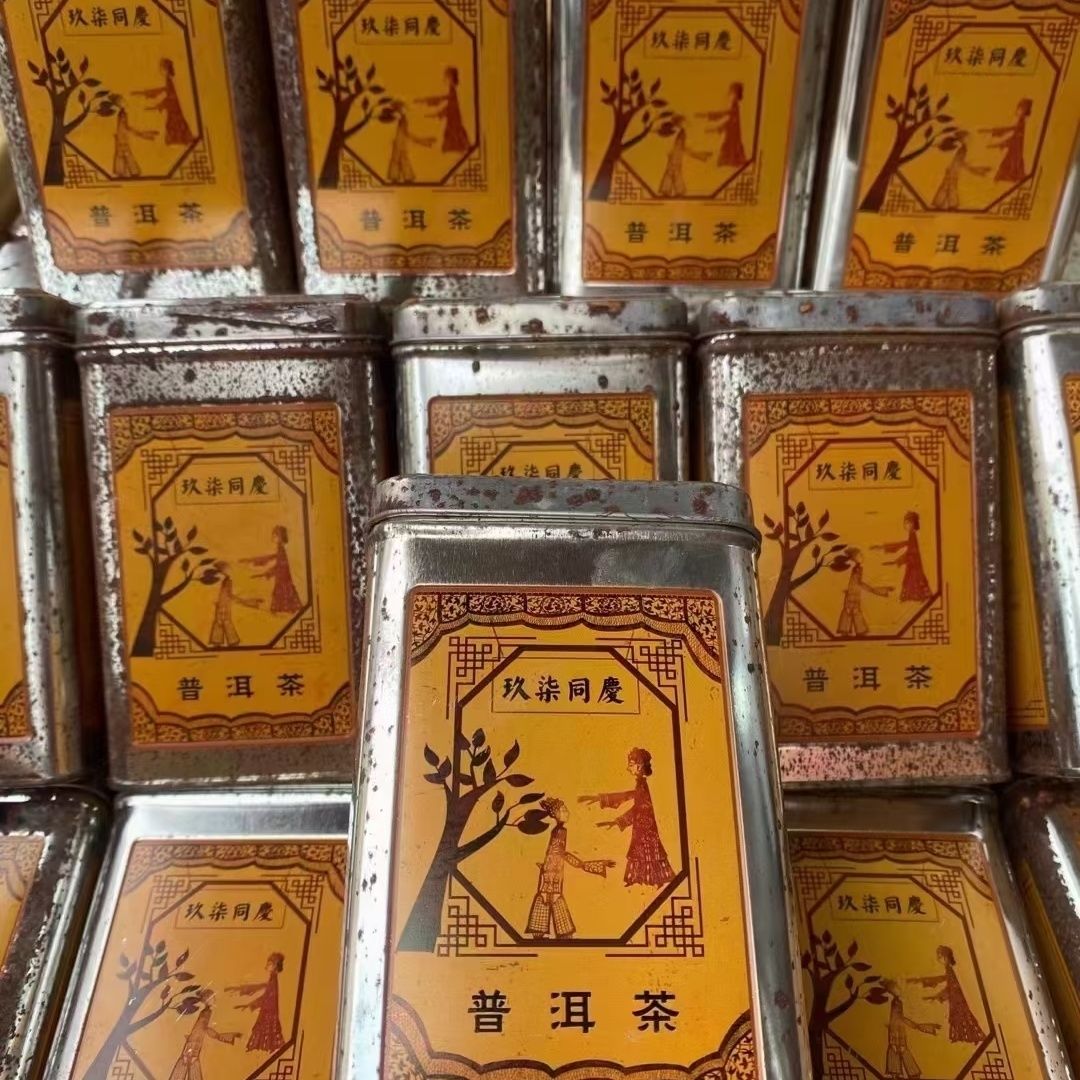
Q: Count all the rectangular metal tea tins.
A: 14